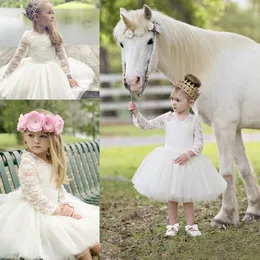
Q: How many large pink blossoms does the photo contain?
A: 4